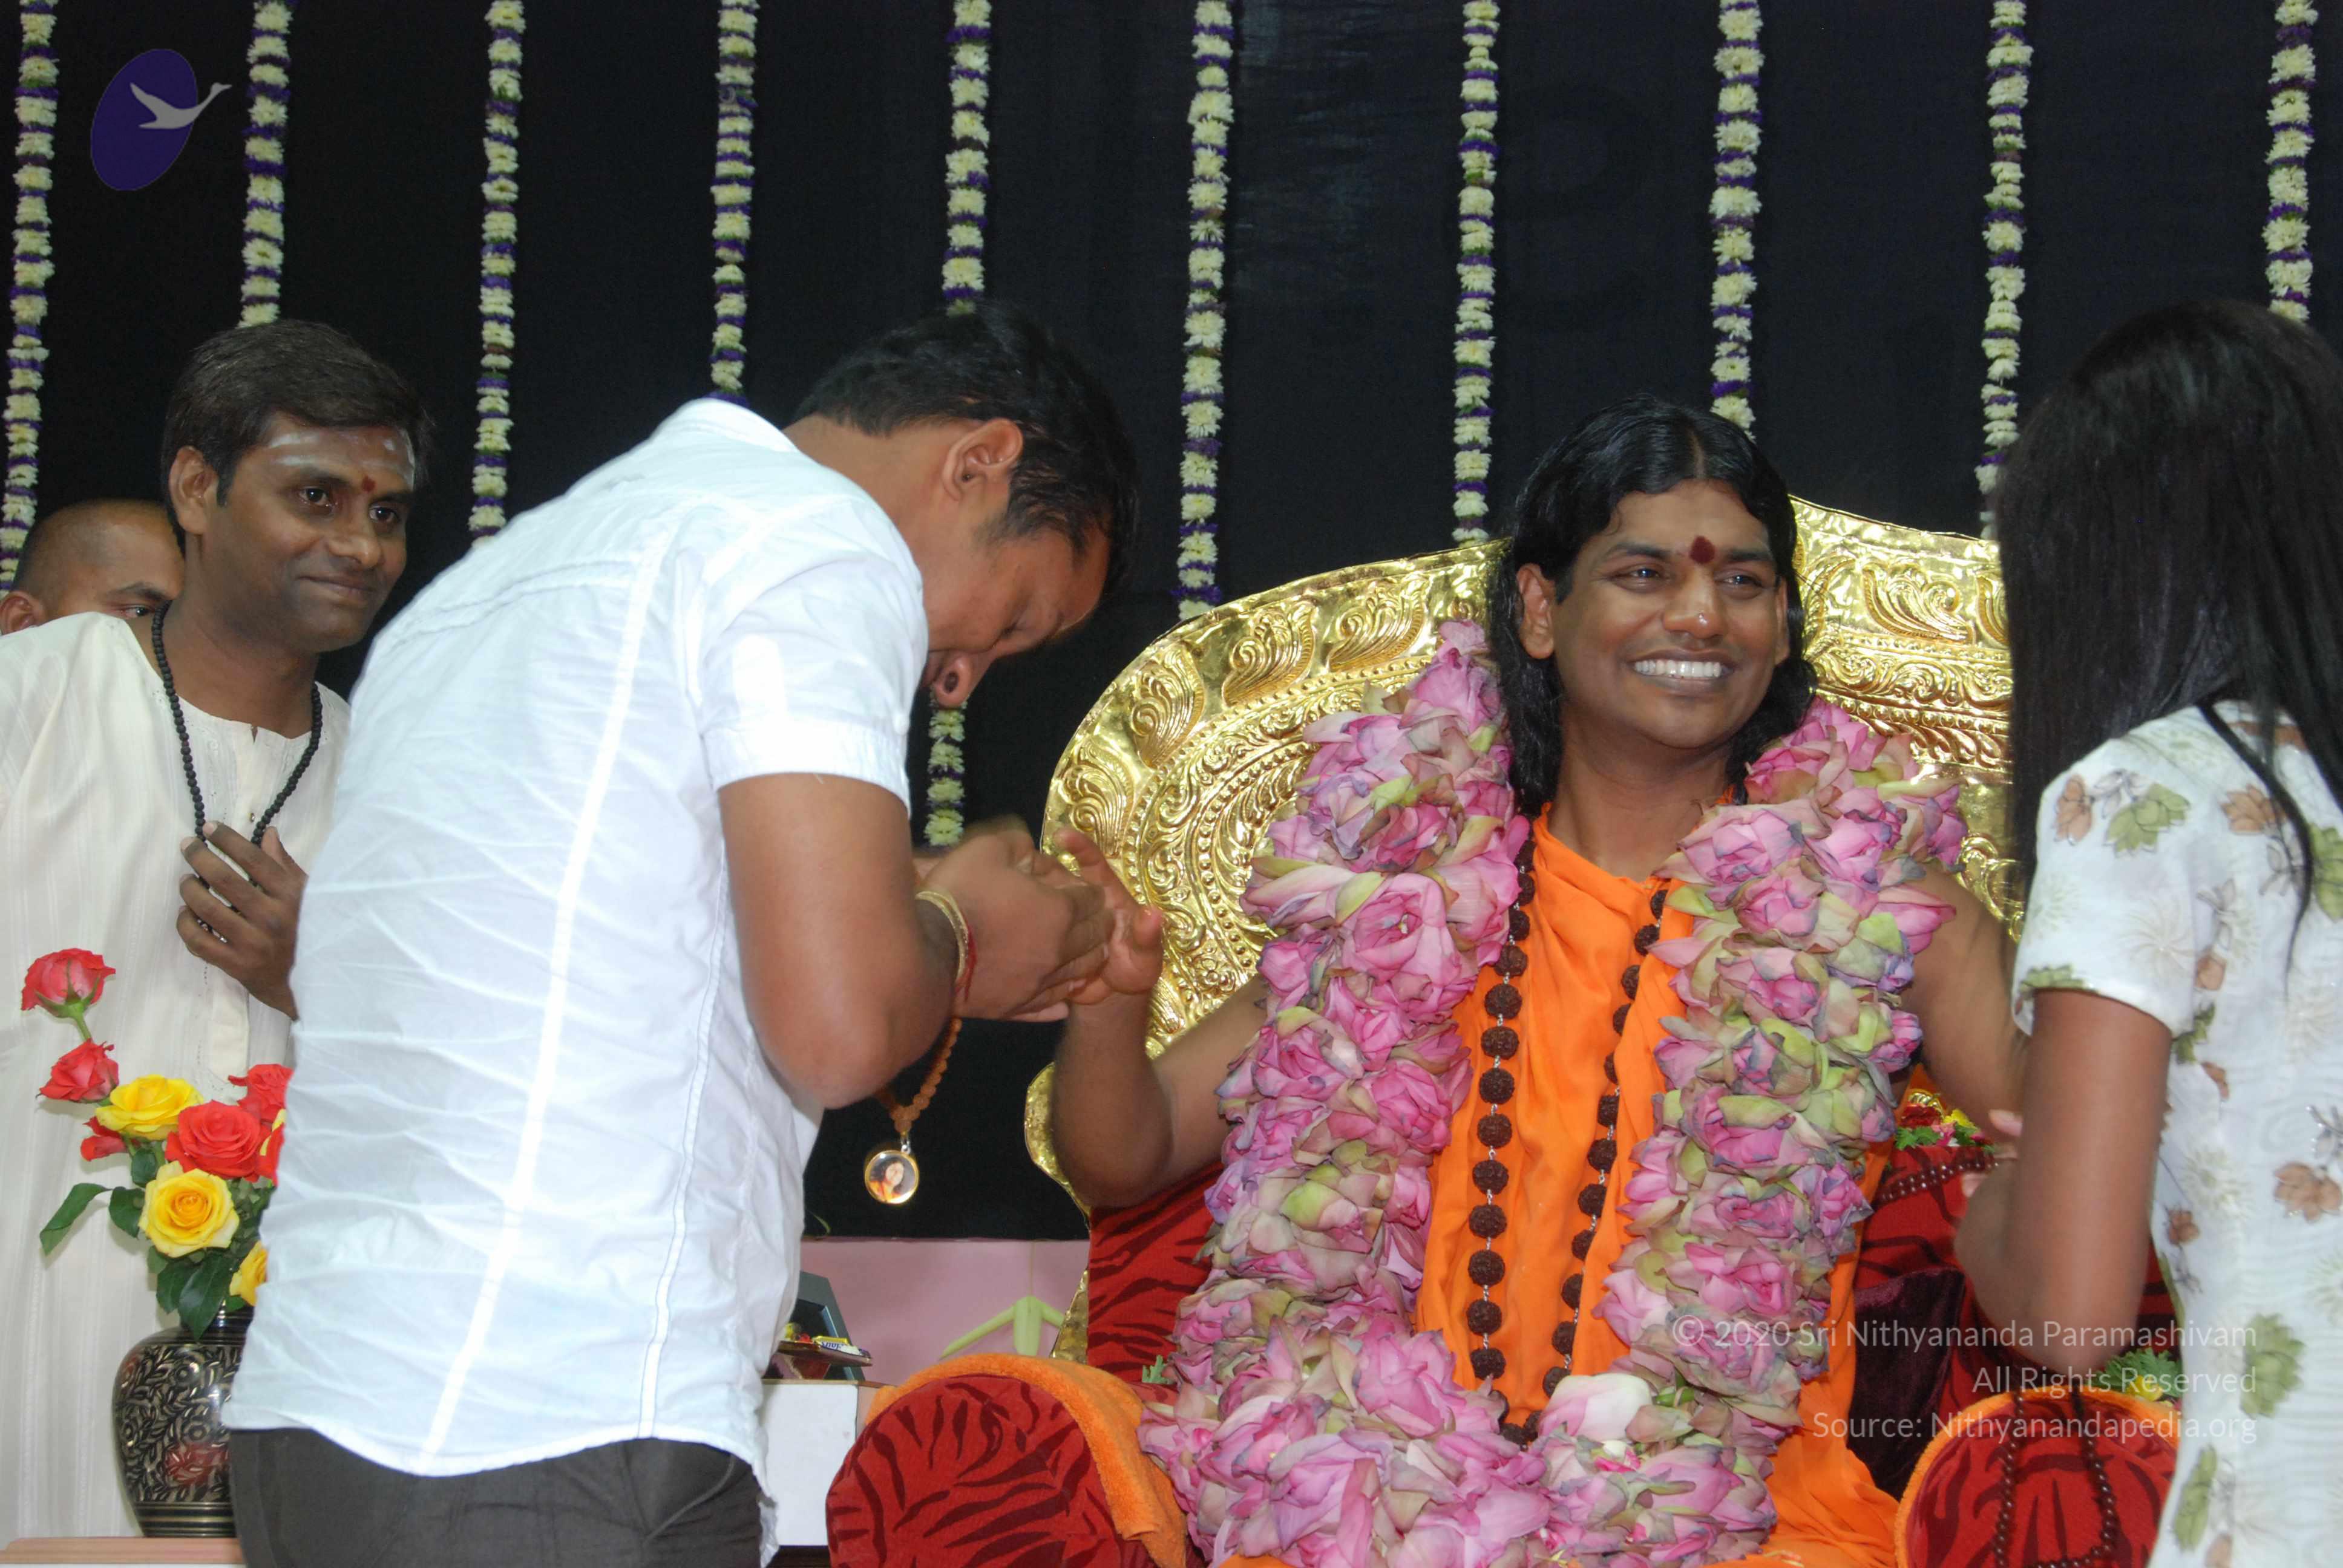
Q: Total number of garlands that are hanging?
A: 10